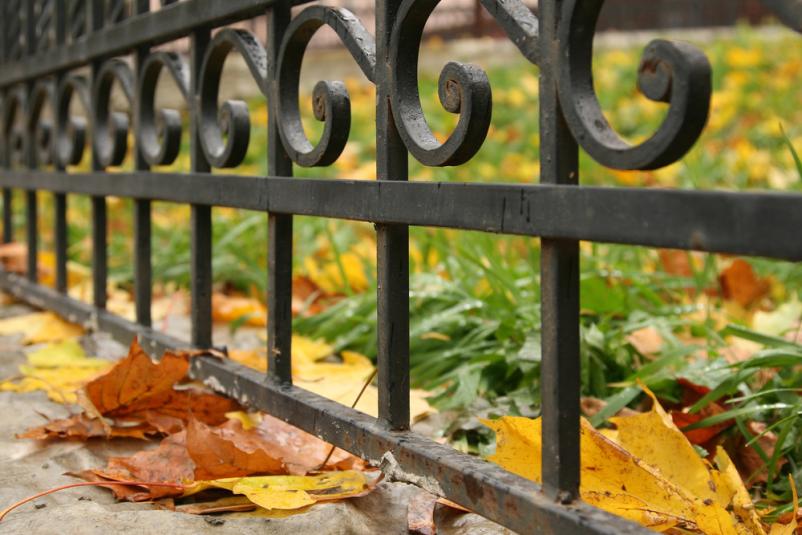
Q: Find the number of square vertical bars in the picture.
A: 9